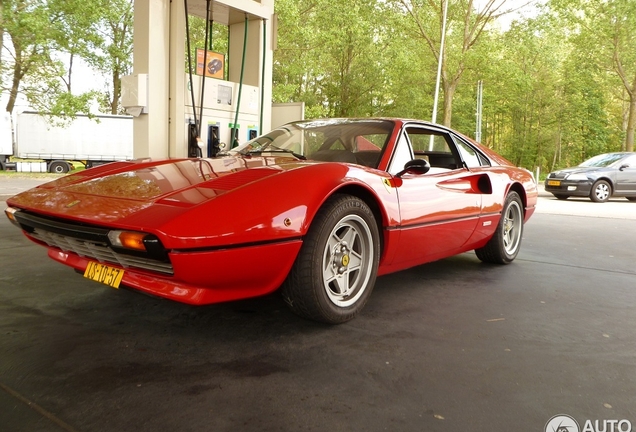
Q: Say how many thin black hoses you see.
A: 2